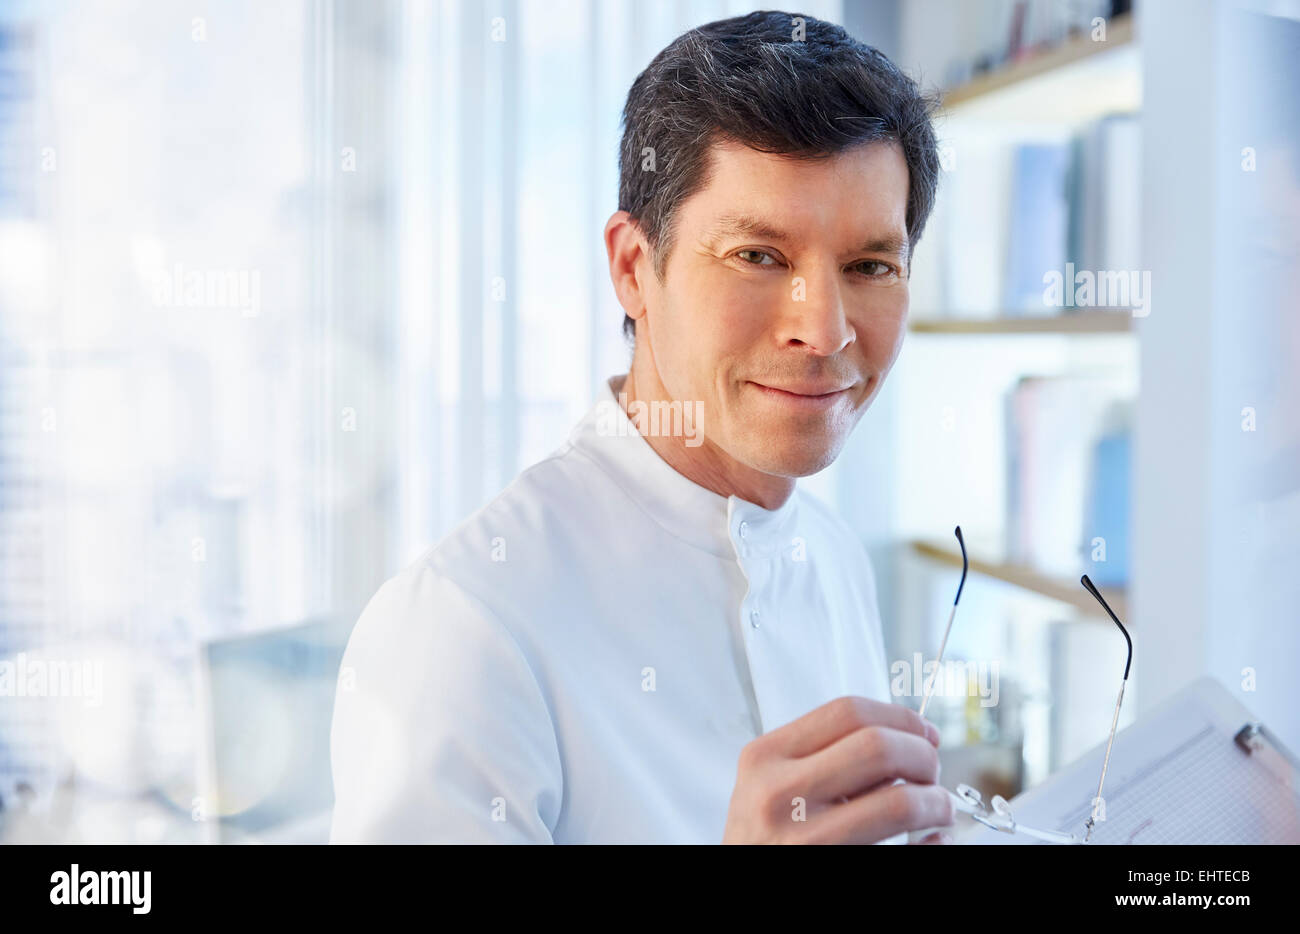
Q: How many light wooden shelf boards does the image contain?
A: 3